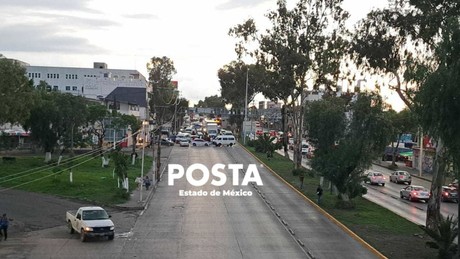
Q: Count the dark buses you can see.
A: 0